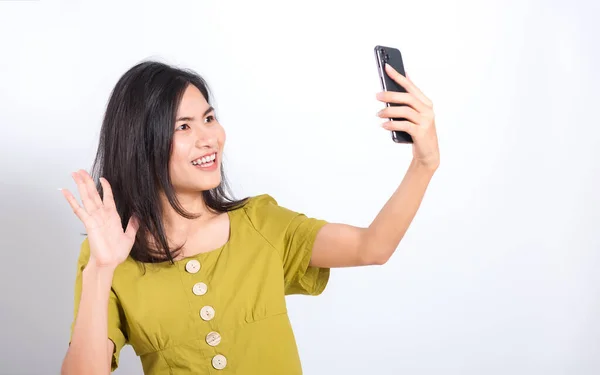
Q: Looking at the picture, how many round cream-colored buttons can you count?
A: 5